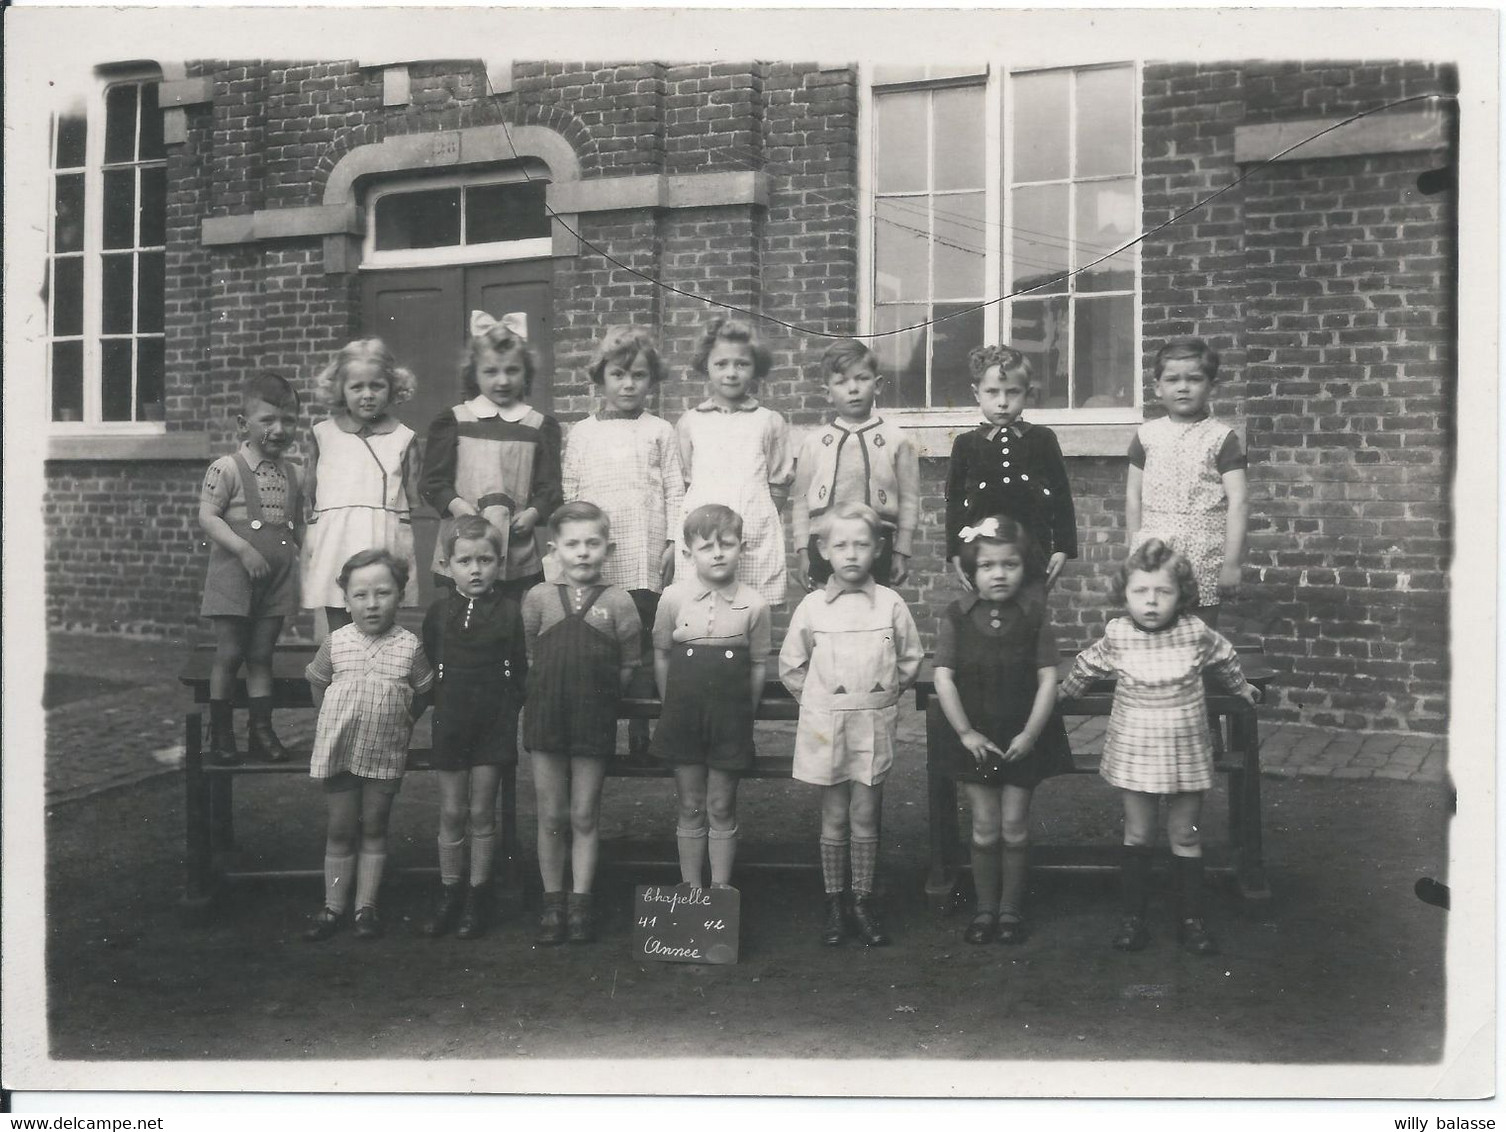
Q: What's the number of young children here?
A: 15